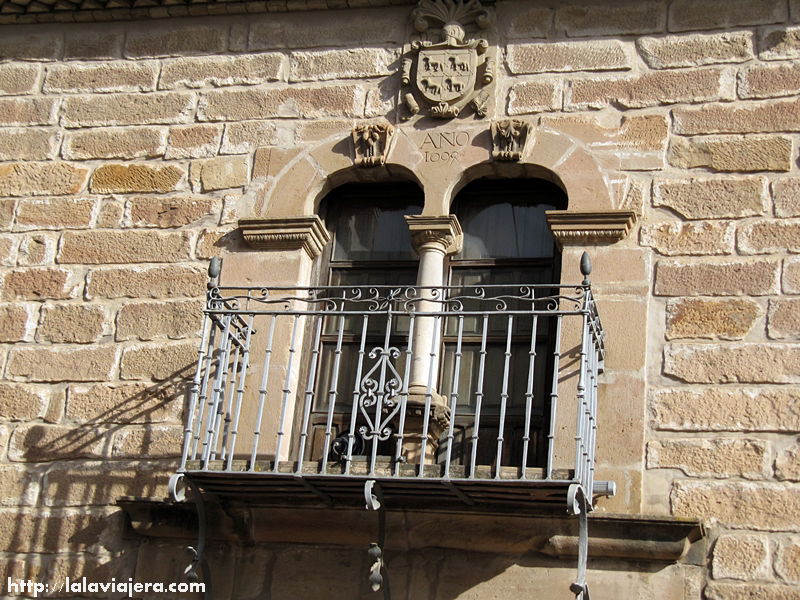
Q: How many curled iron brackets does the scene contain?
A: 3